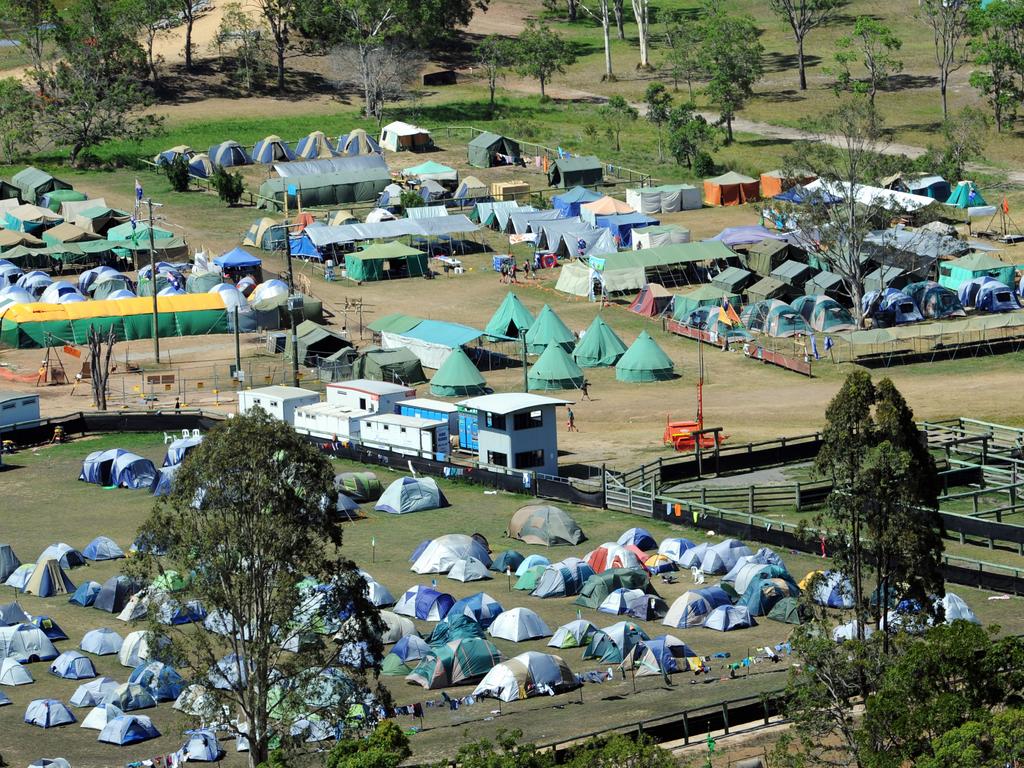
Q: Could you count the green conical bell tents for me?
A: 6